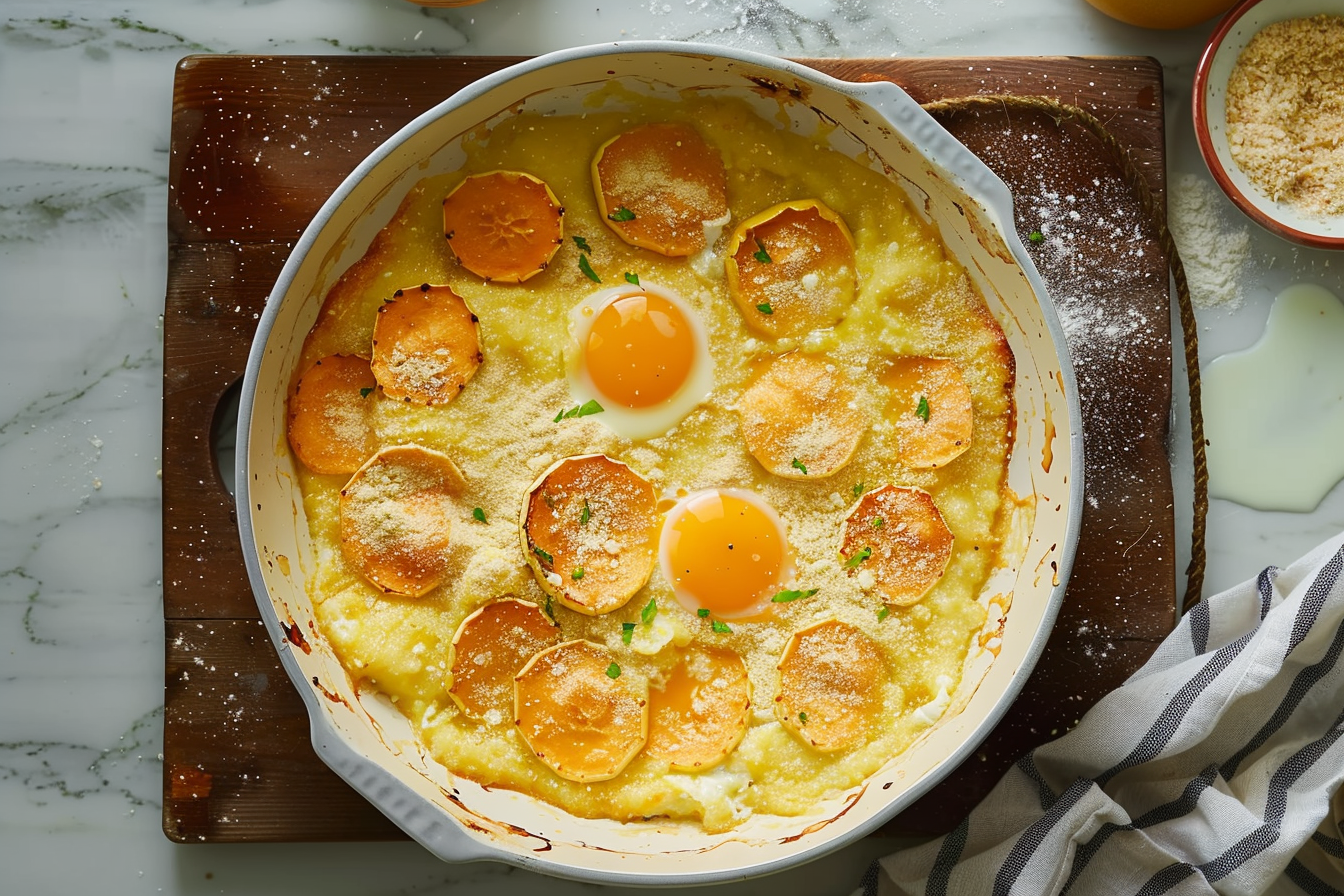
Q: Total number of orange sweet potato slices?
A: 14